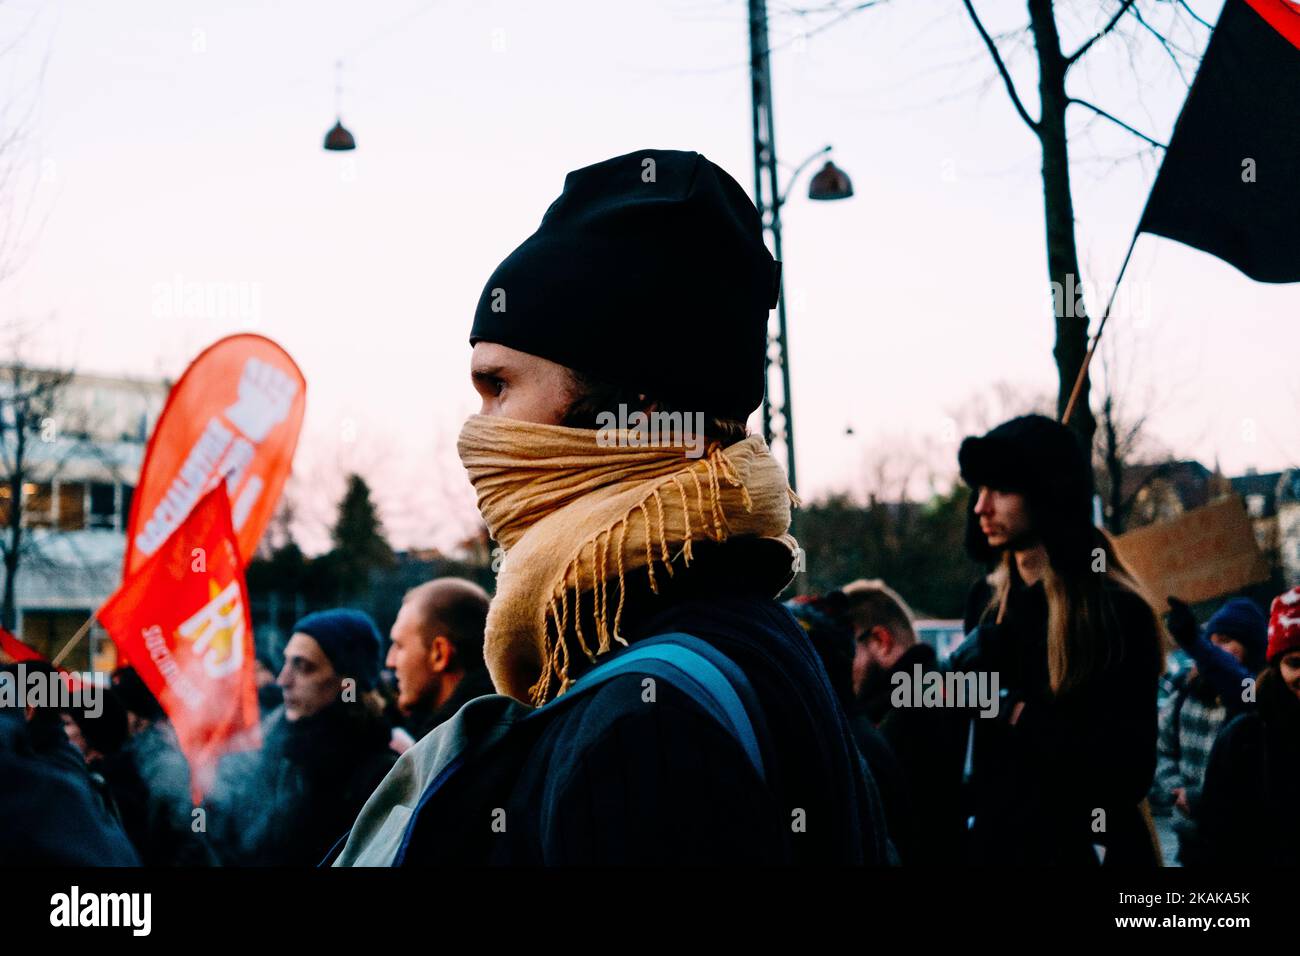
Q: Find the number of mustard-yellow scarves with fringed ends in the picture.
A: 1